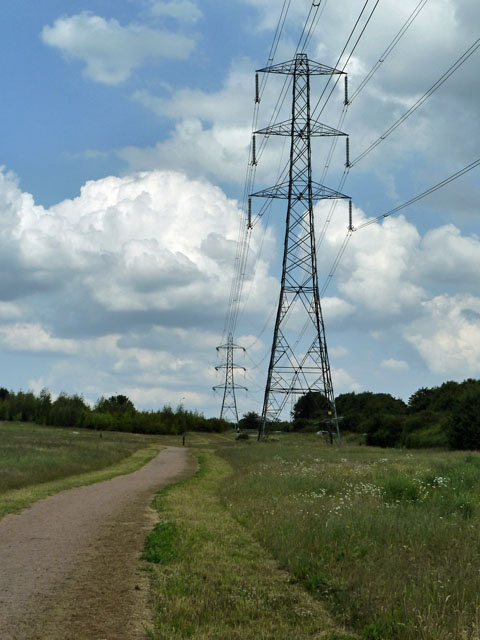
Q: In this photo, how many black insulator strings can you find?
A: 6